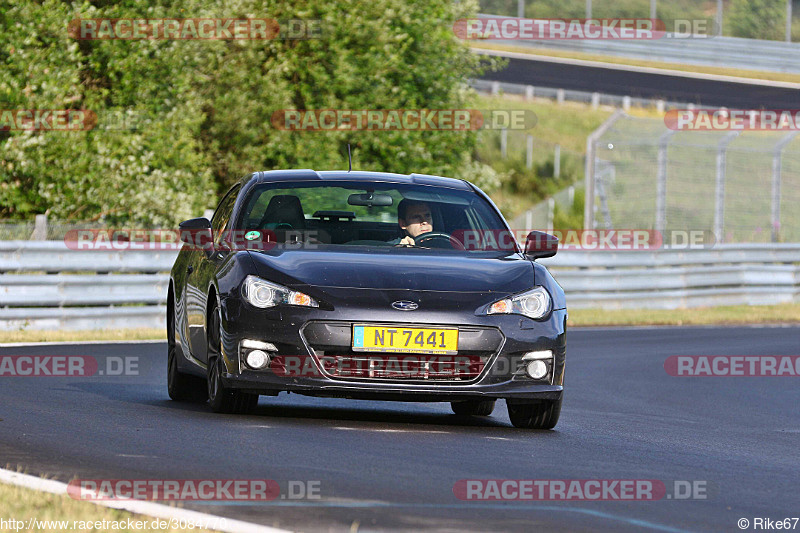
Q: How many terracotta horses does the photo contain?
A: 0